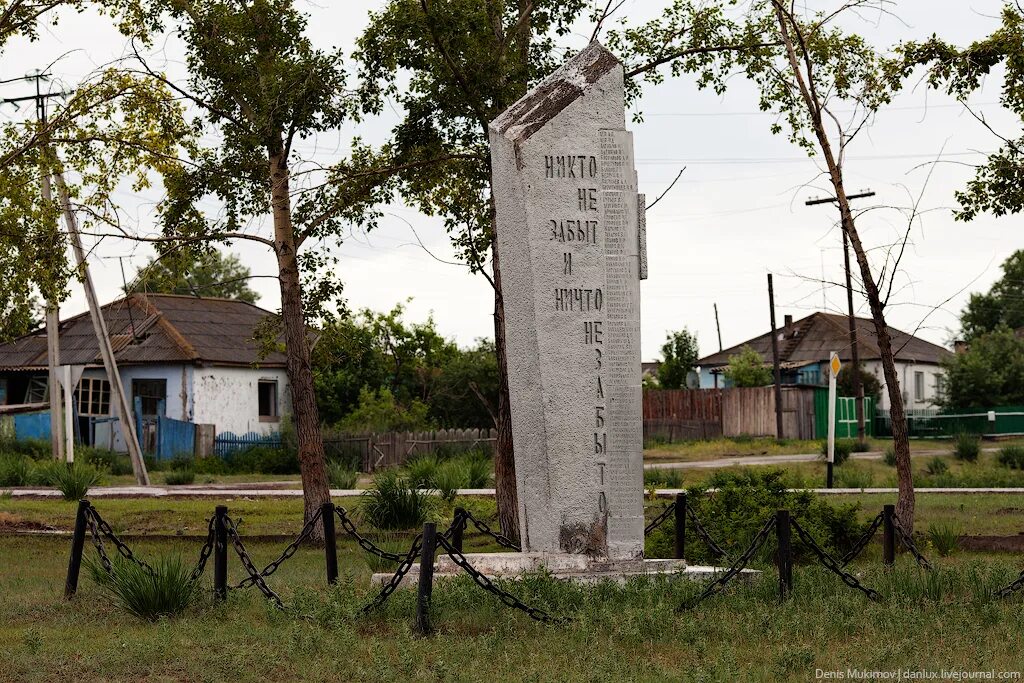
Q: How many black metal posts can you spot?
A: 8